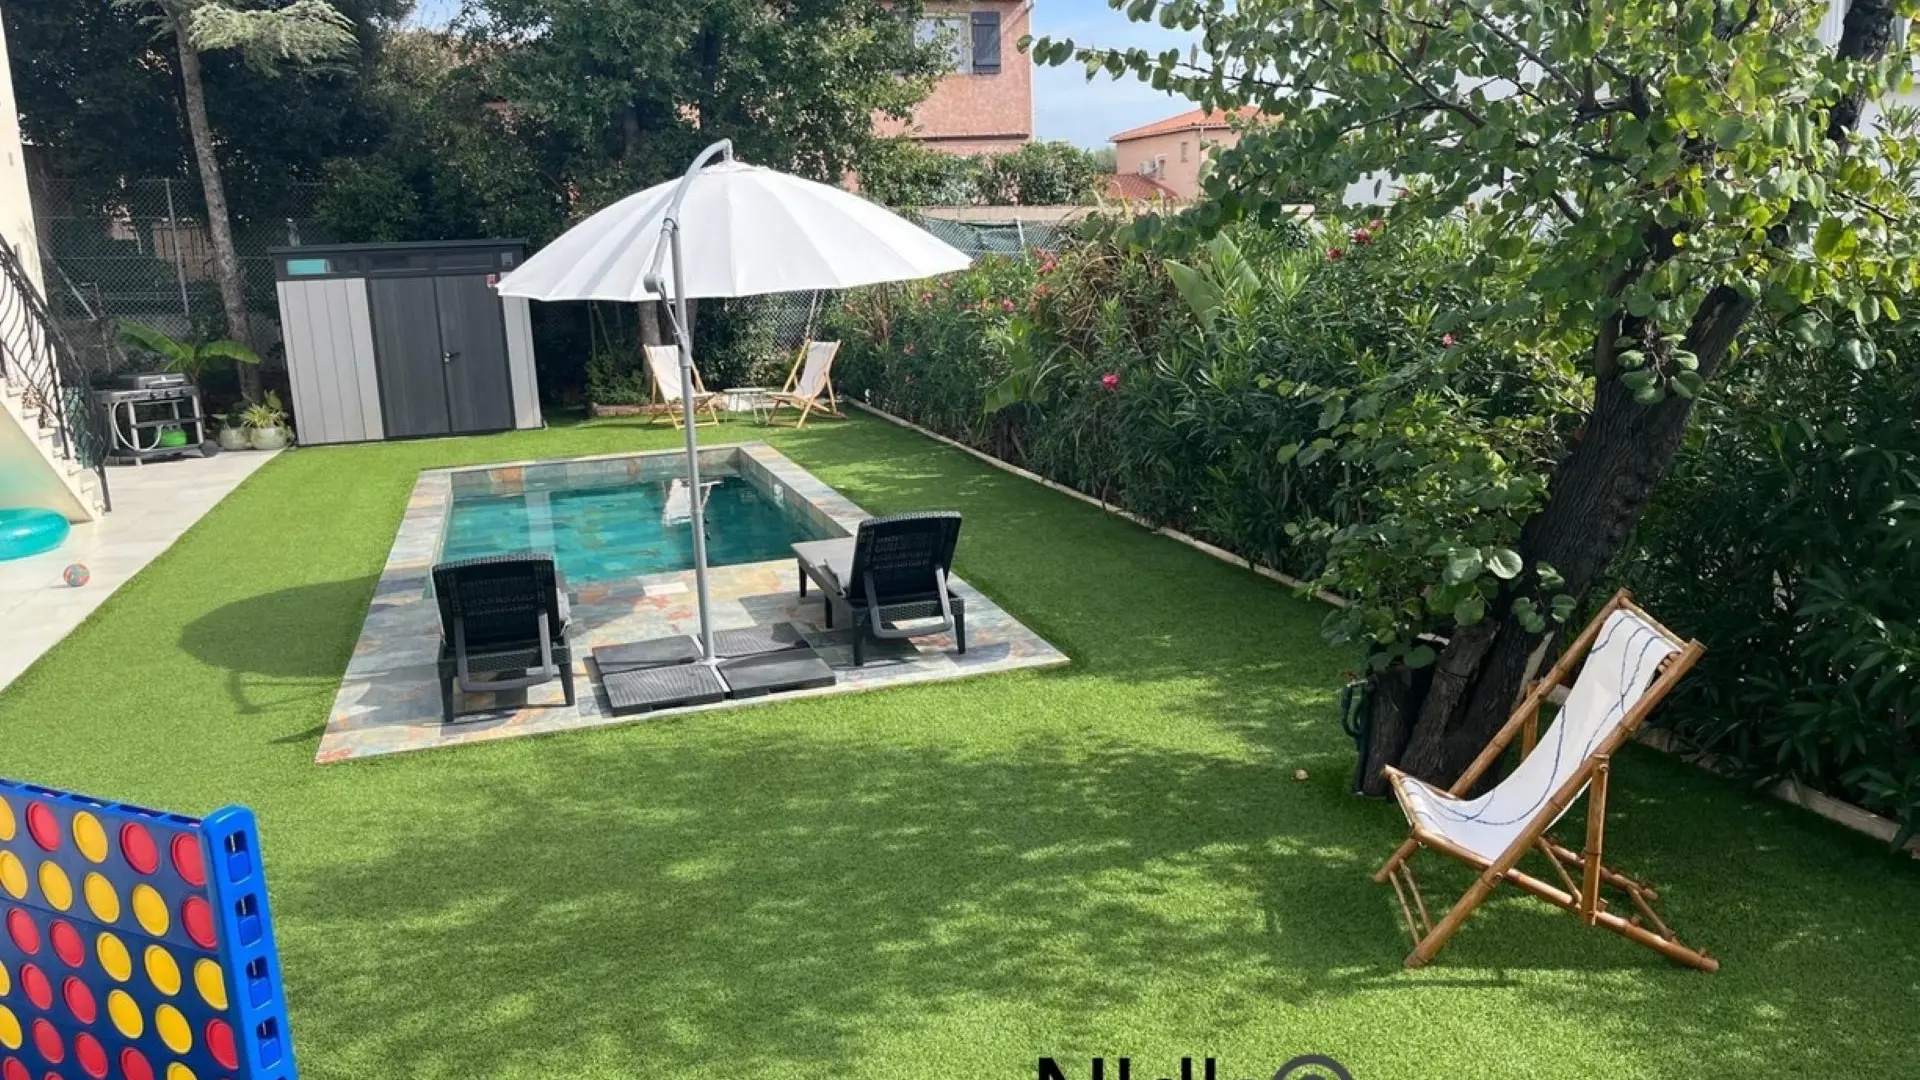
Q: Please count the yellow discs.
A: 14